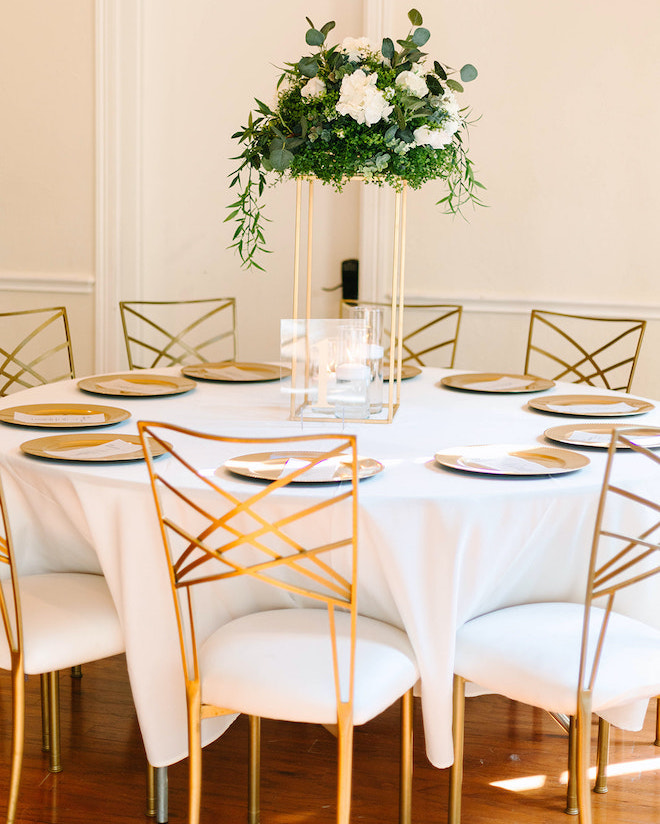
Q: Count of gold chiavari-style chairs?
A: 7